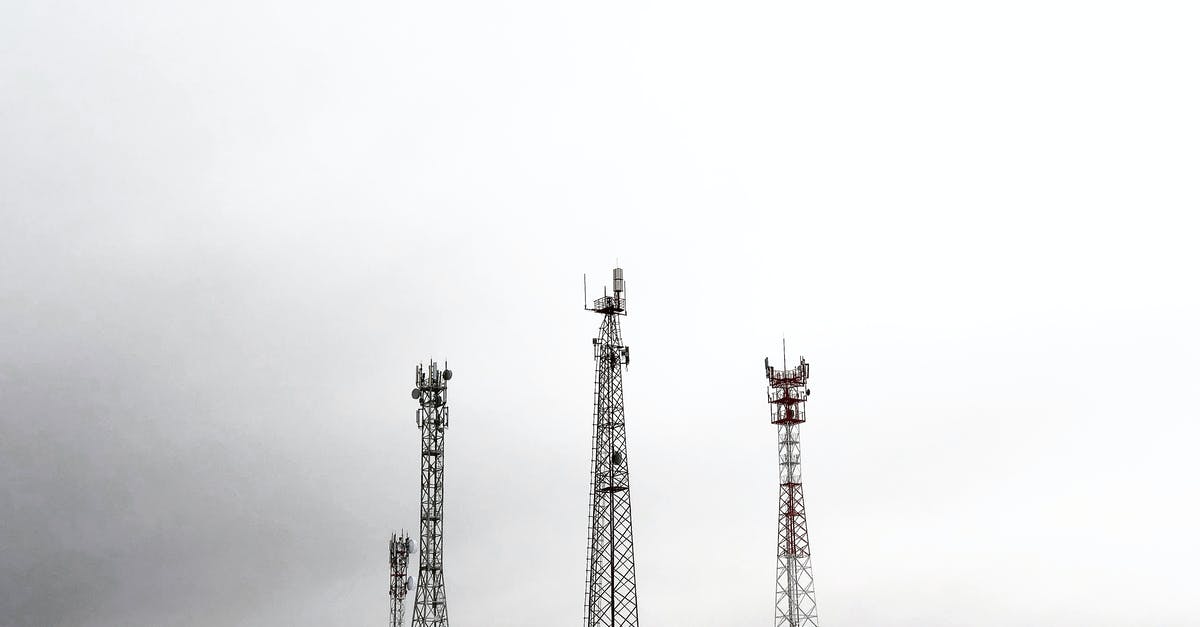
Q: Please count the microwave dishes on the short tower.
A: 2